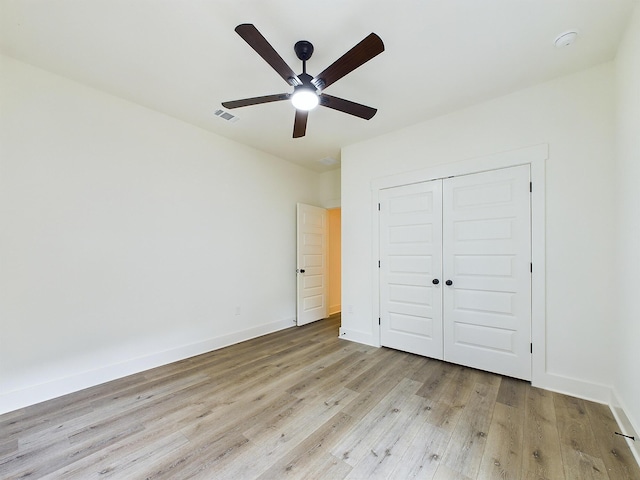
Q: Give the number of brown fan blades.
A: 5